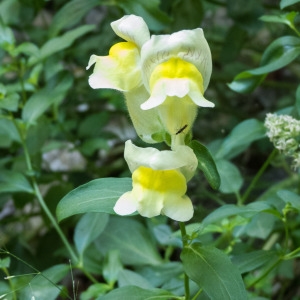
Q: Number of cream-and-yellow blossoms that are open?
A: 3